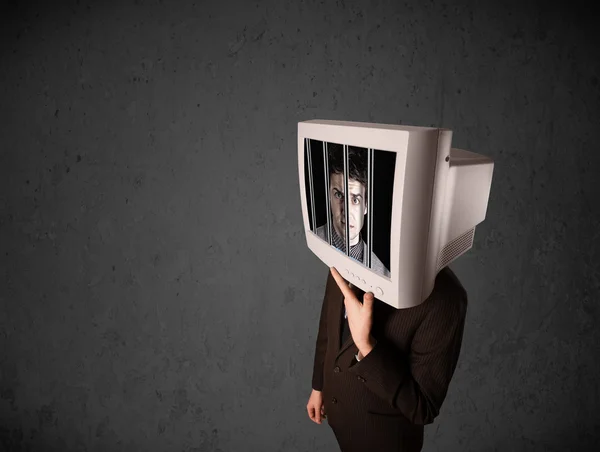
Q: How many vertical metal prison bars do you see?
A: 4